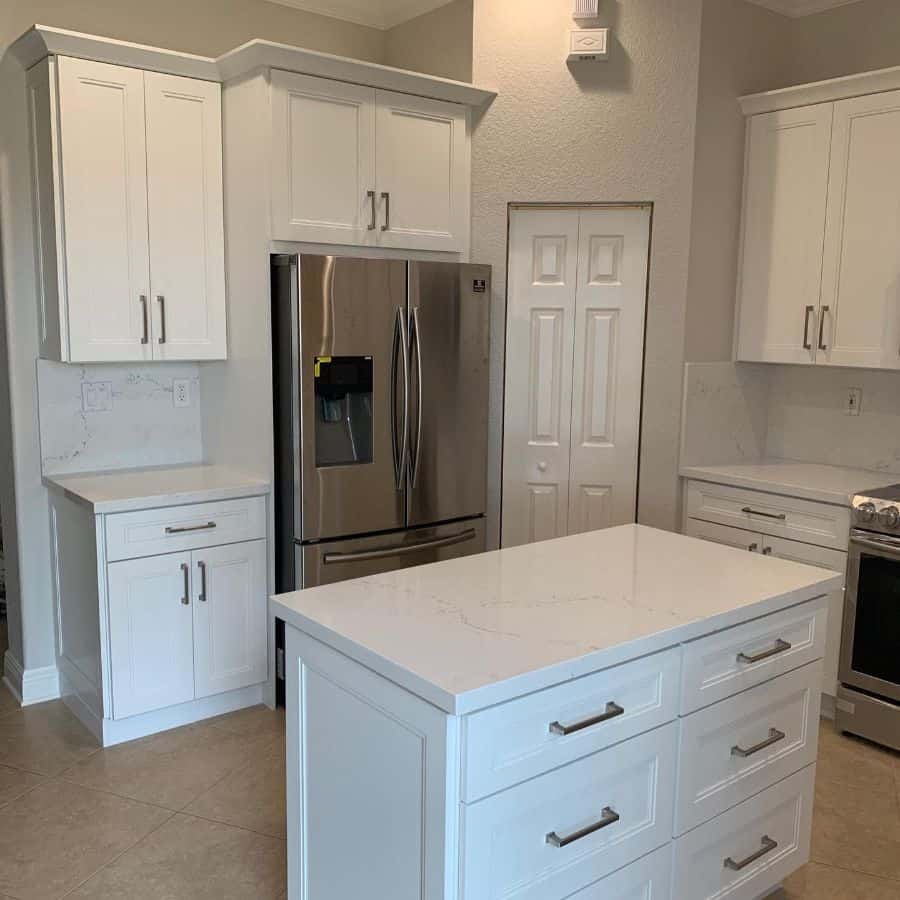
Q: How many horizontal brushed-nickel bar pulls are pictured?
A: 7